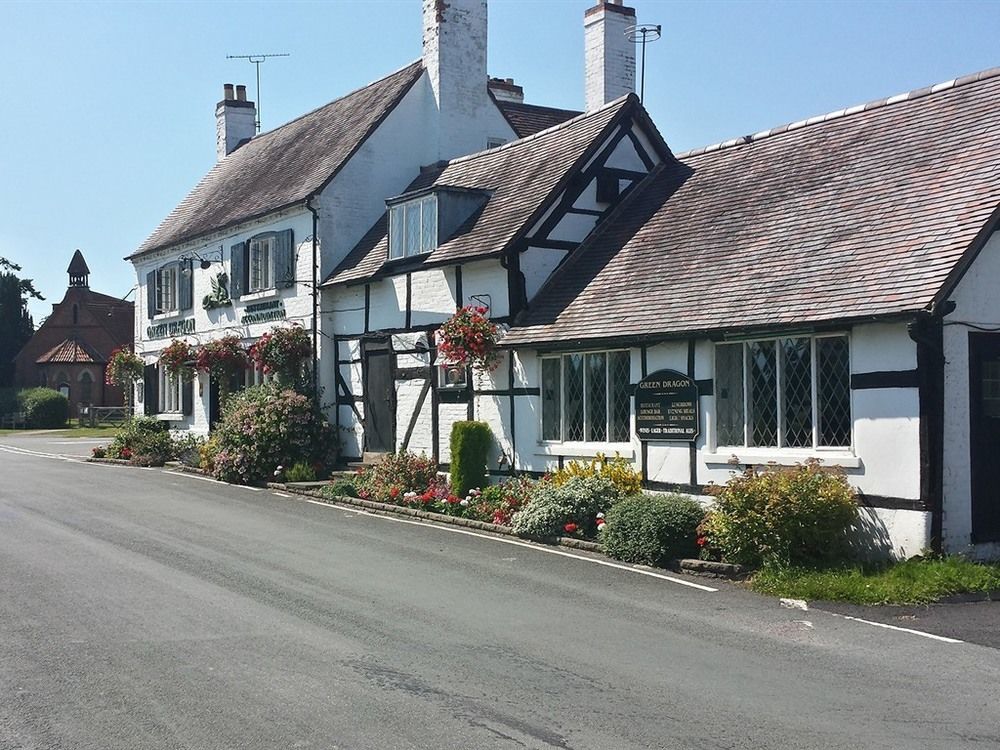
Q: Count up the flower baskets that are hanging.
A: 5